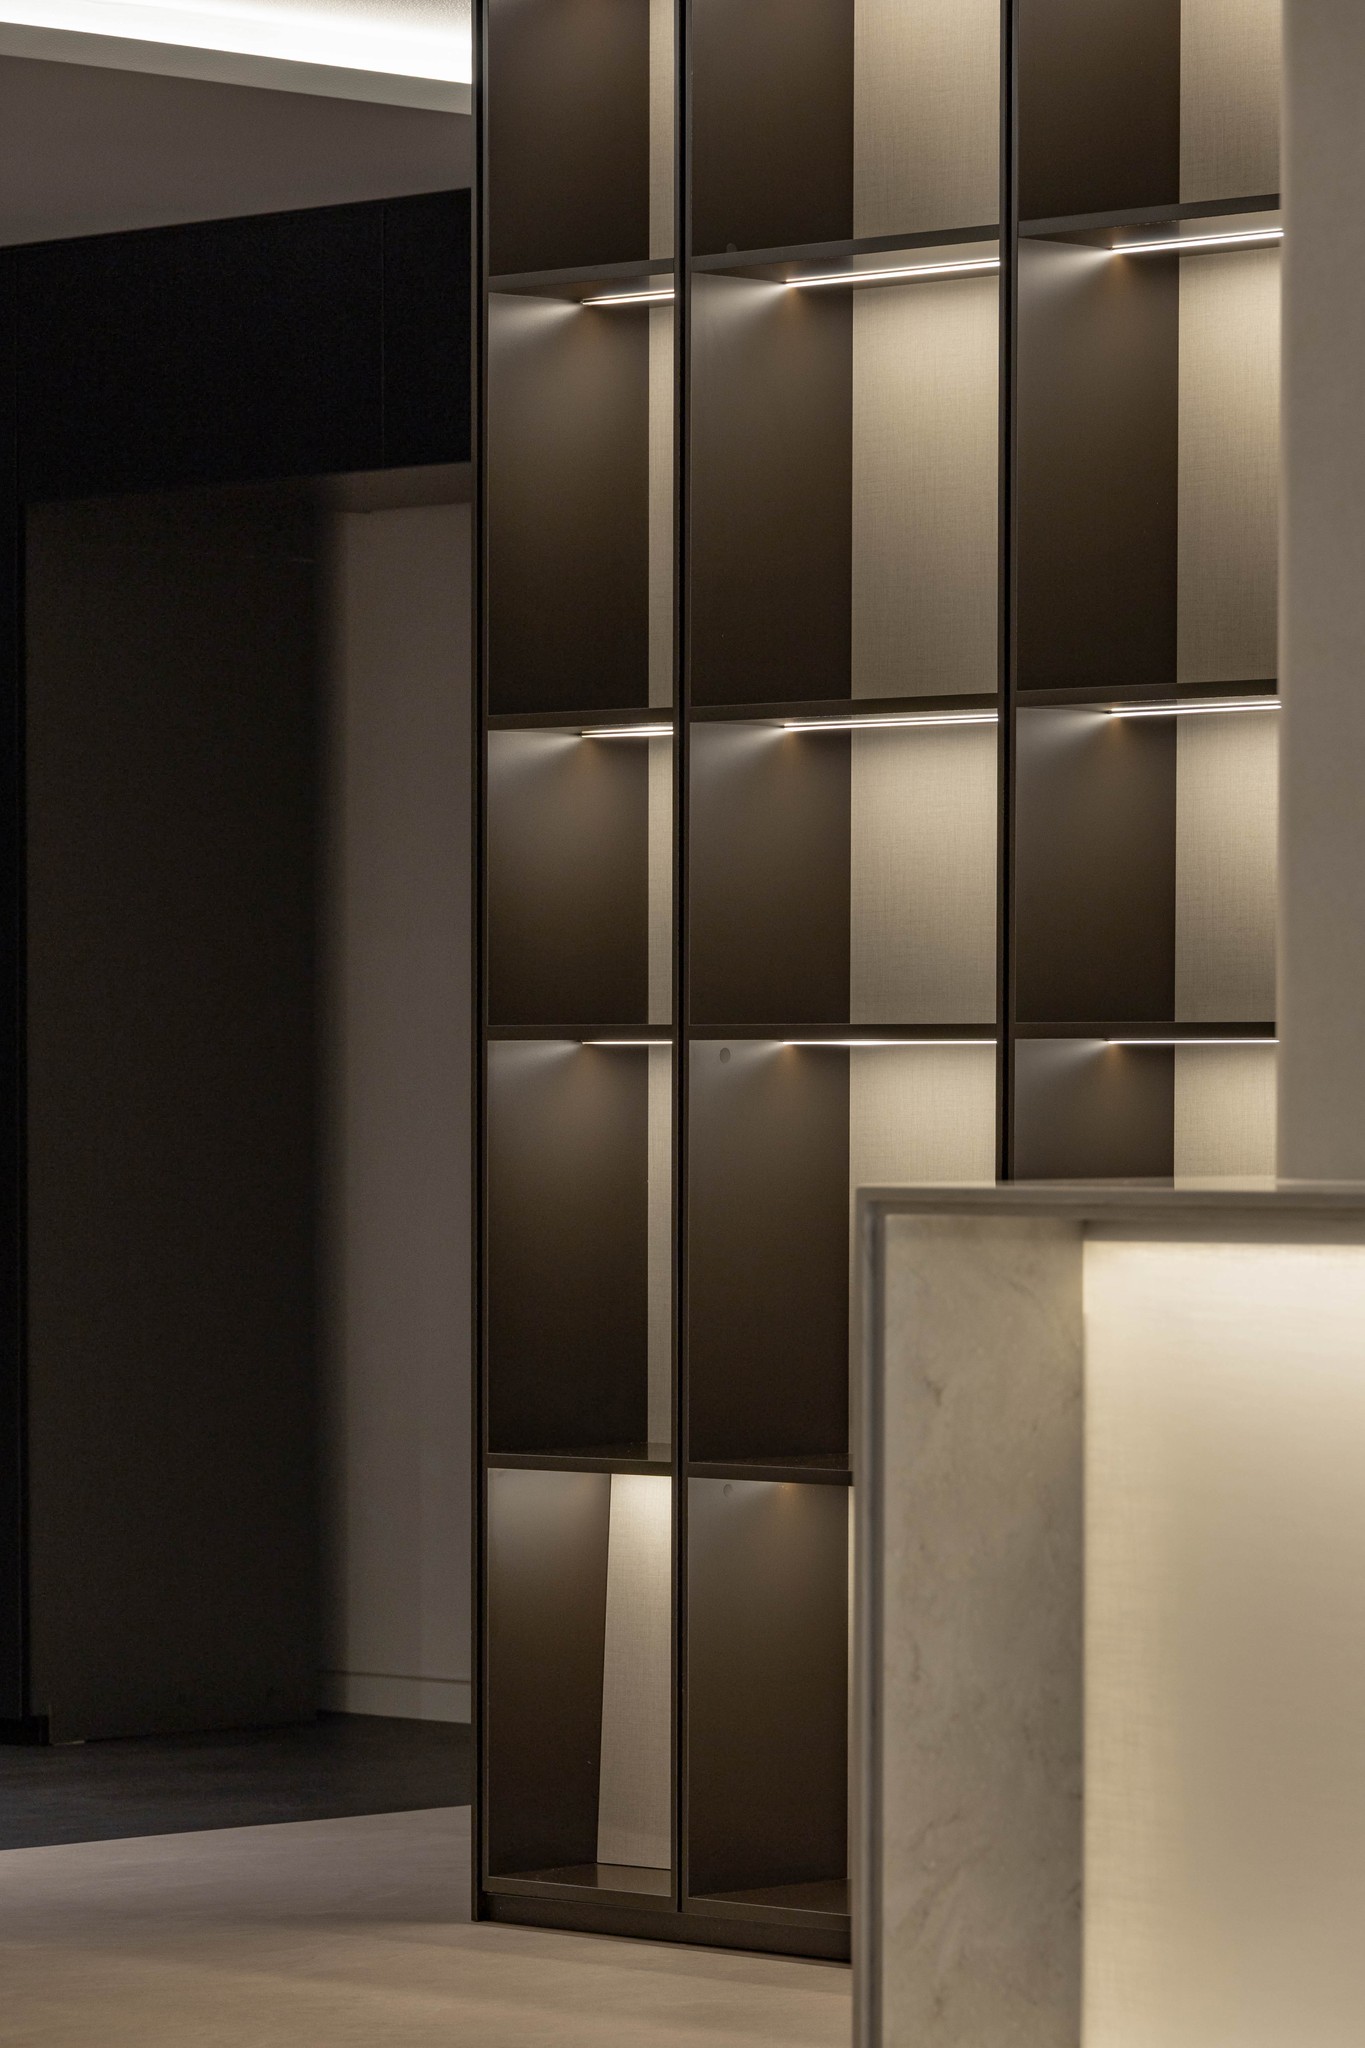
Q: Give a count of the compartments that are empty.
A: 14